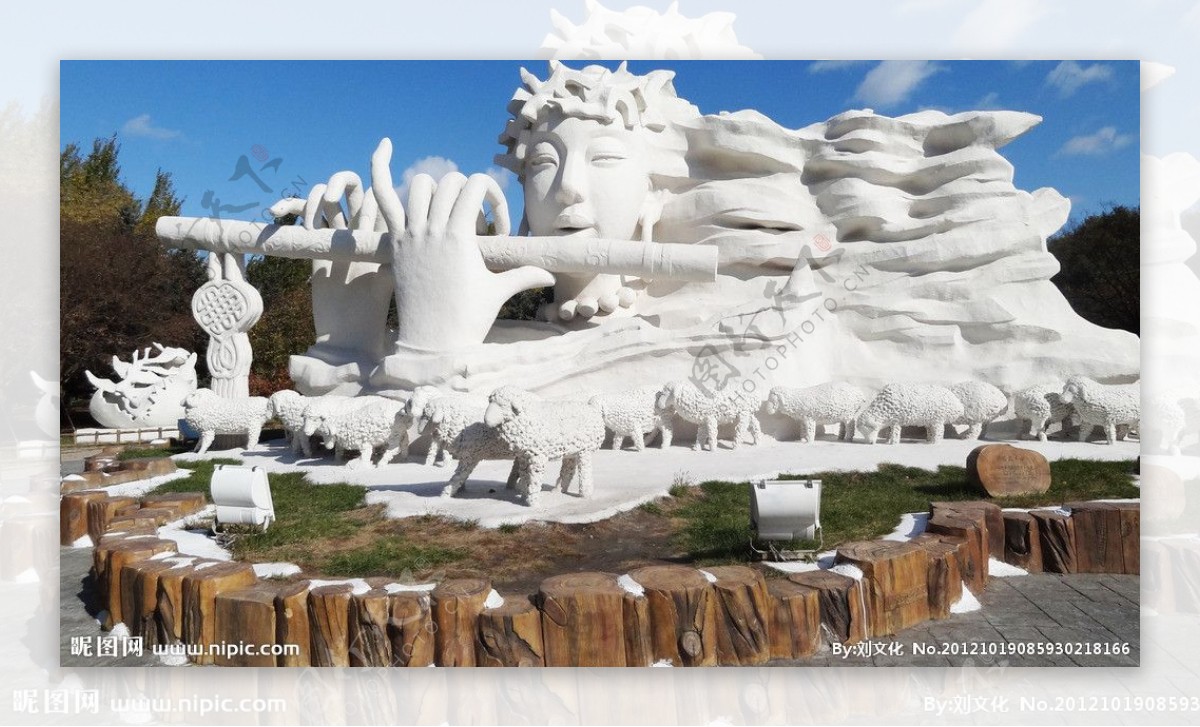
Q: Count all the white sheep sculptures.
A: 14